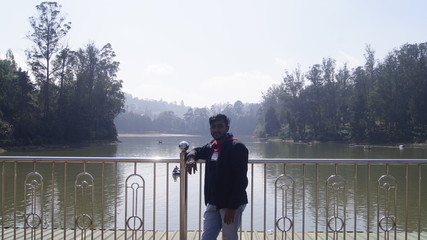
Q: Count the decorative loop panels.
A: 6